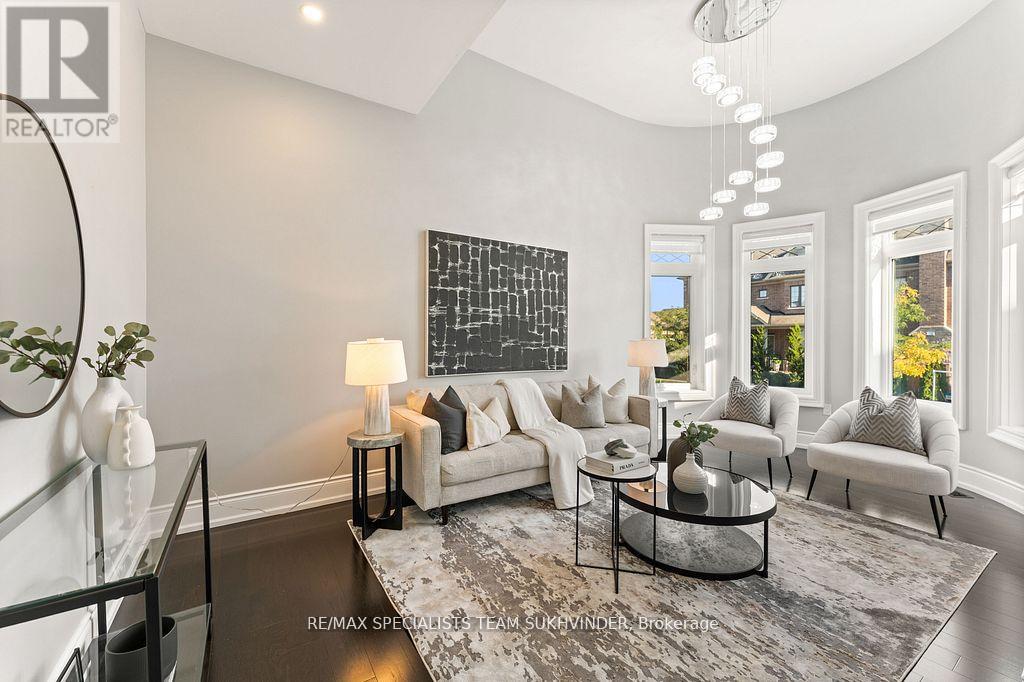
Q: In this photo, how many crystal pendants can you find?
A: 12